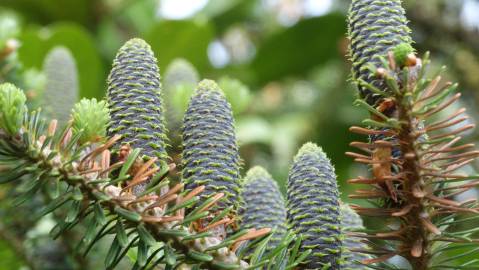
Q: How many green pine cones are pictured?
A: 8